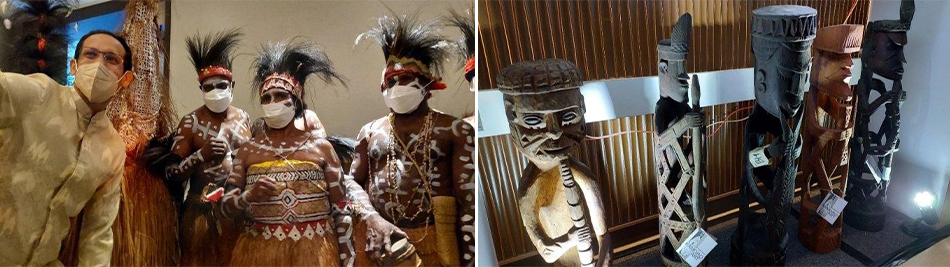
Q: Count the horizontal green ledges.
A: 0